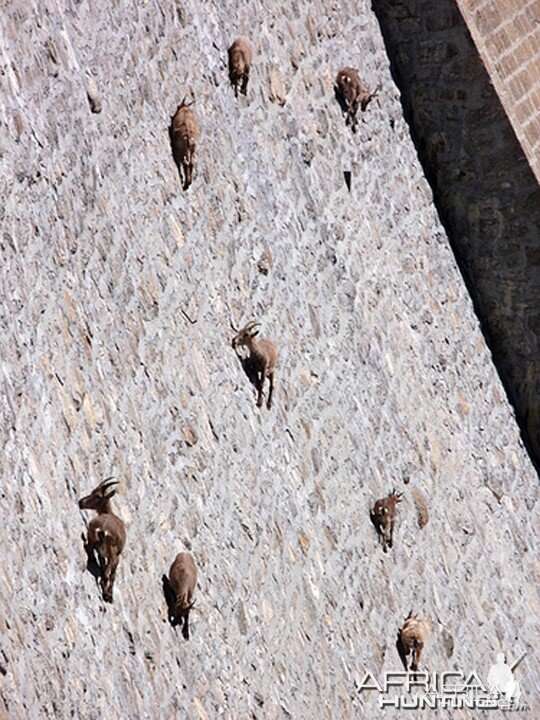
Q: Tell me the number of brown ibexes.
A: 8